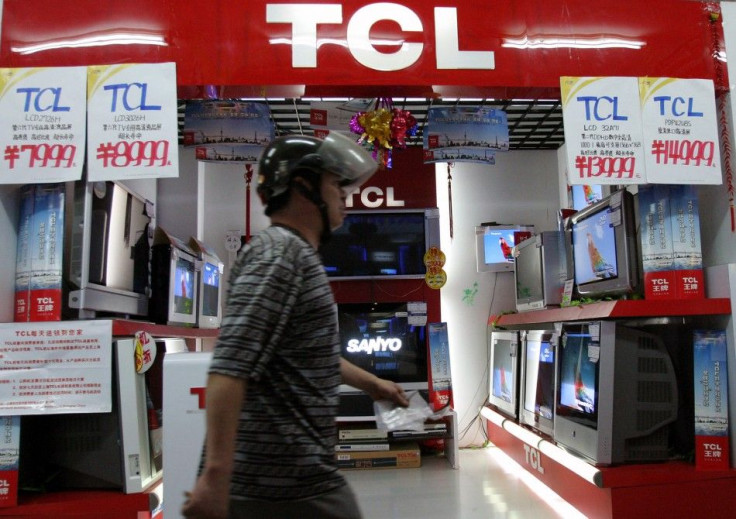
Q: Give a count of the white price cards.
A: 4